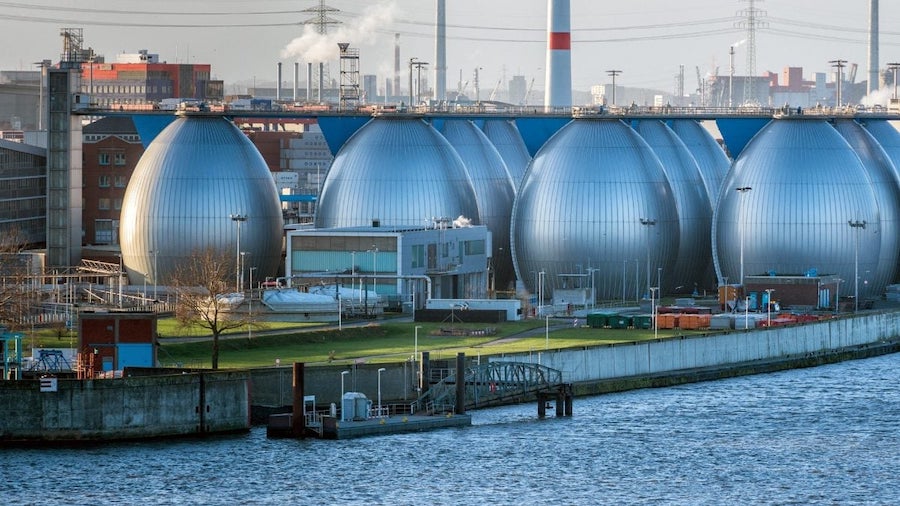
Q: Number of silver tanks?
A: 10